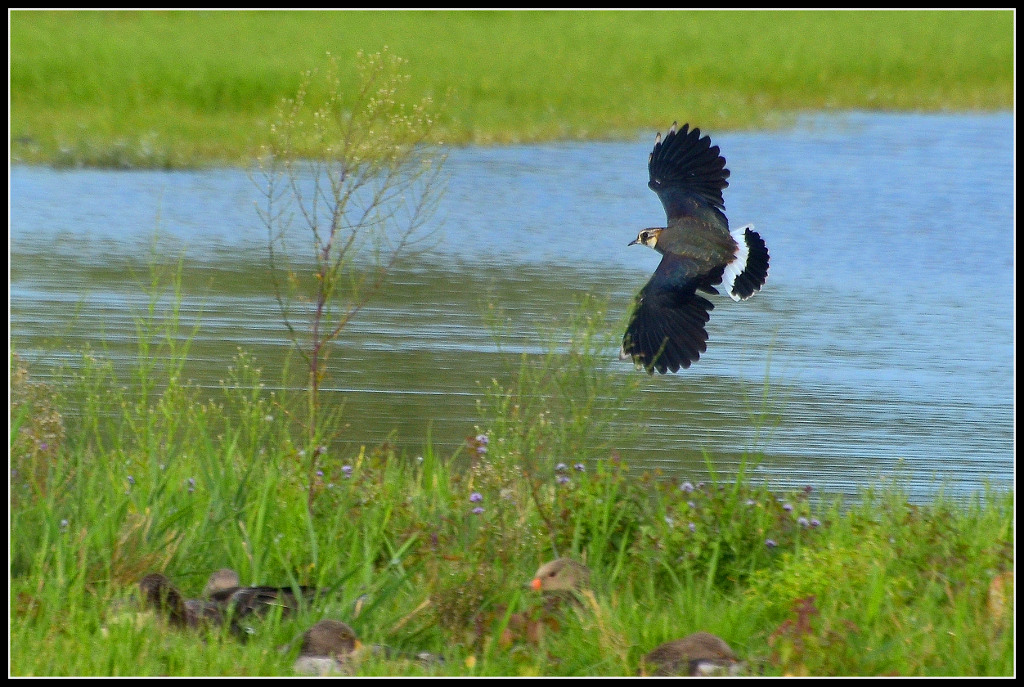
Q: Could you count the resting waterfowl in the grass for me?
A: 5